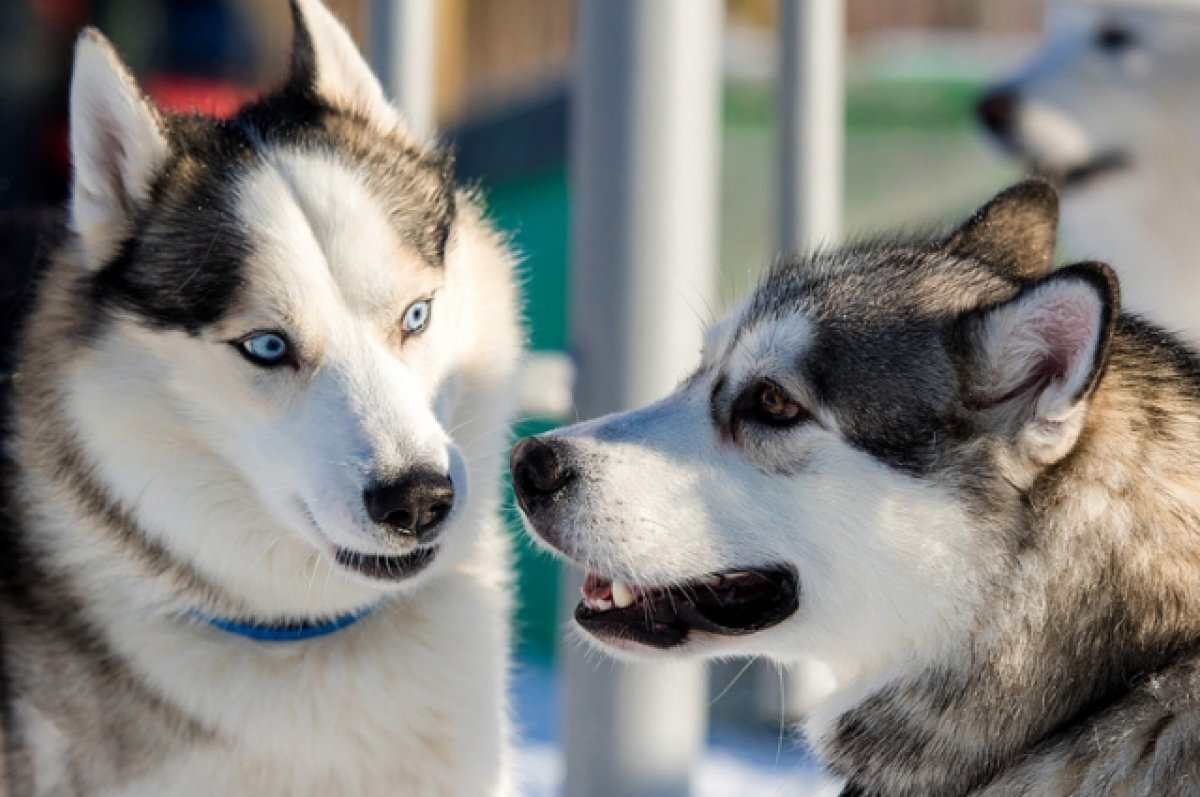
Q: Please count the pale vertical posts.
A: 3